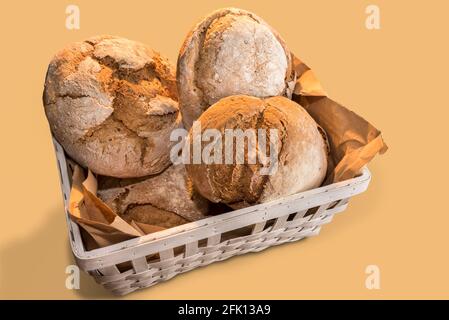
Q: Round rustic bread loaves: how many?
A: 4